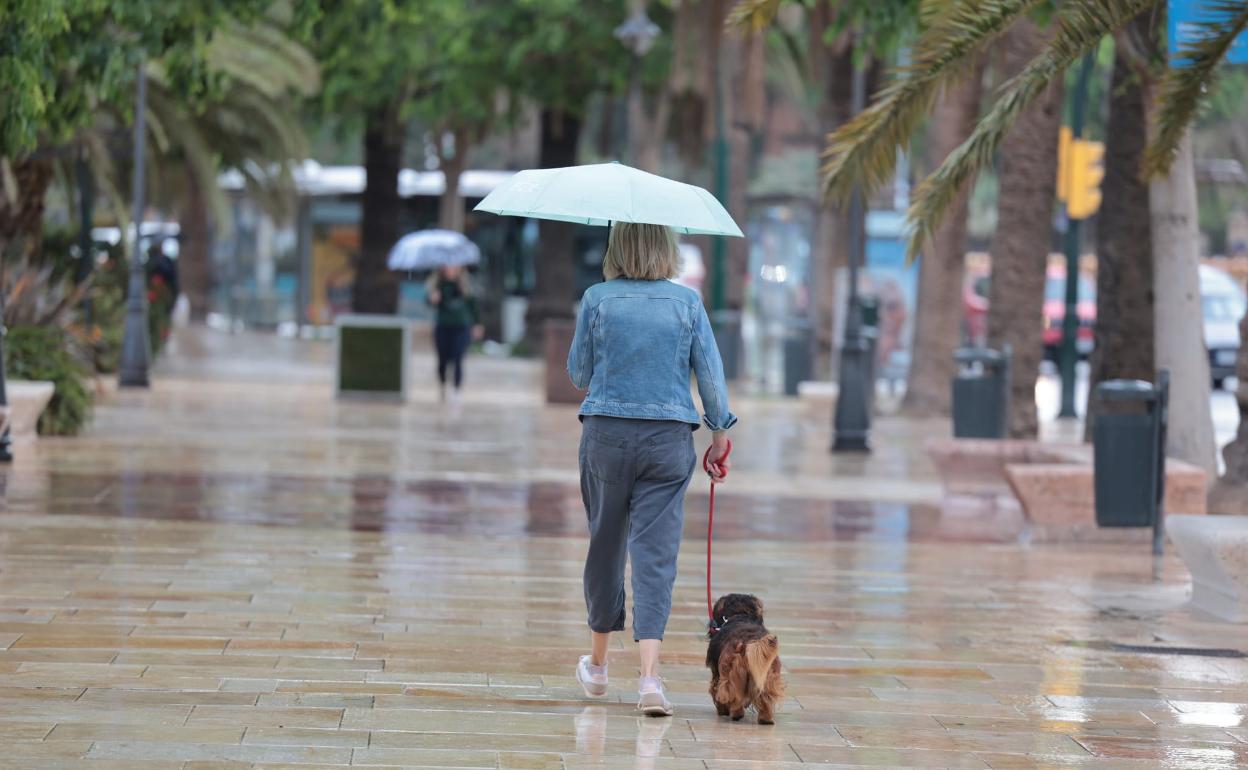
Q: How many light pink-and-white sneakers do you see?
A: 2